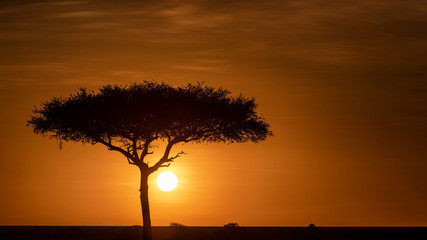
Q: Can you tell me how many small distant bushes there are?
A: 3